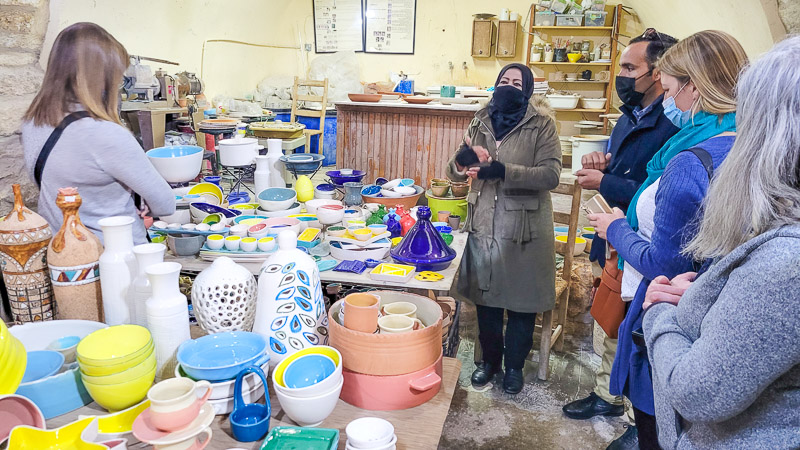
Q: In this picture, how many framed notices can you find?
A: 2